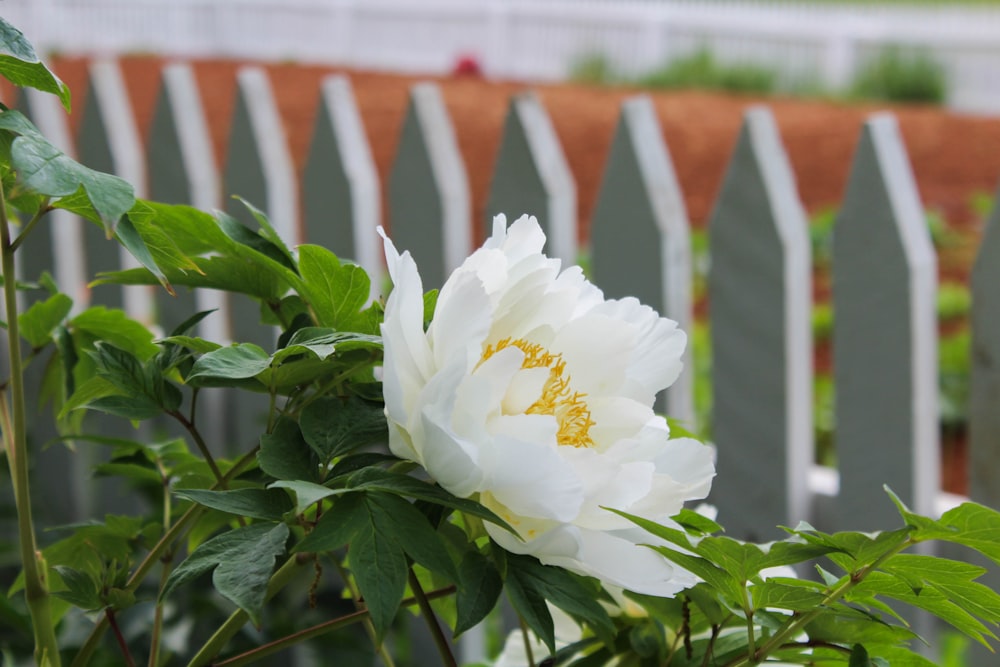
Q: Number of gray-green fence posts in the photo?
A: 11